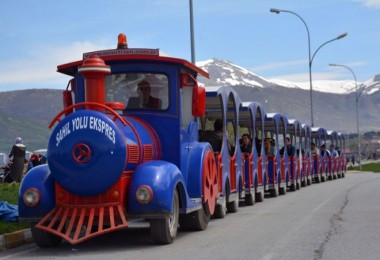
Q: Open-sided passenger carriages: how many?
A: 8